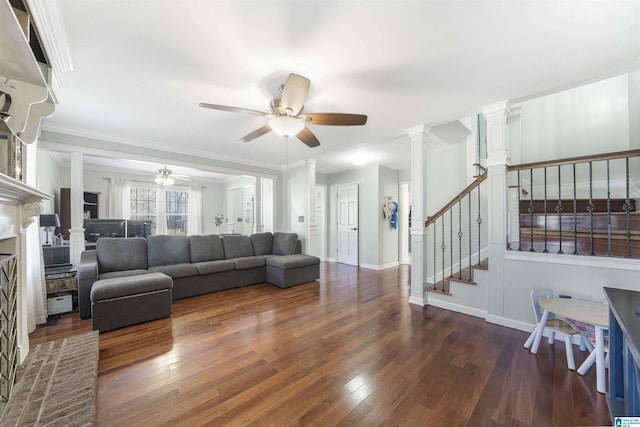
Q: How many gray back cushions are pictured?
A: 6